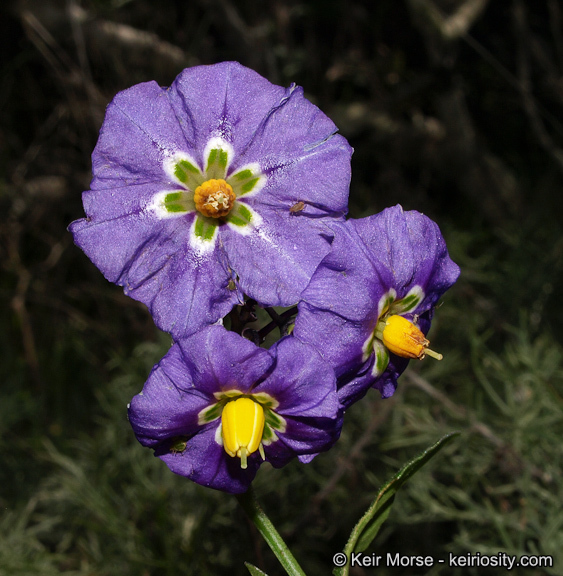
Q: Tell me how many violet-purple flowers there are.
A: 3